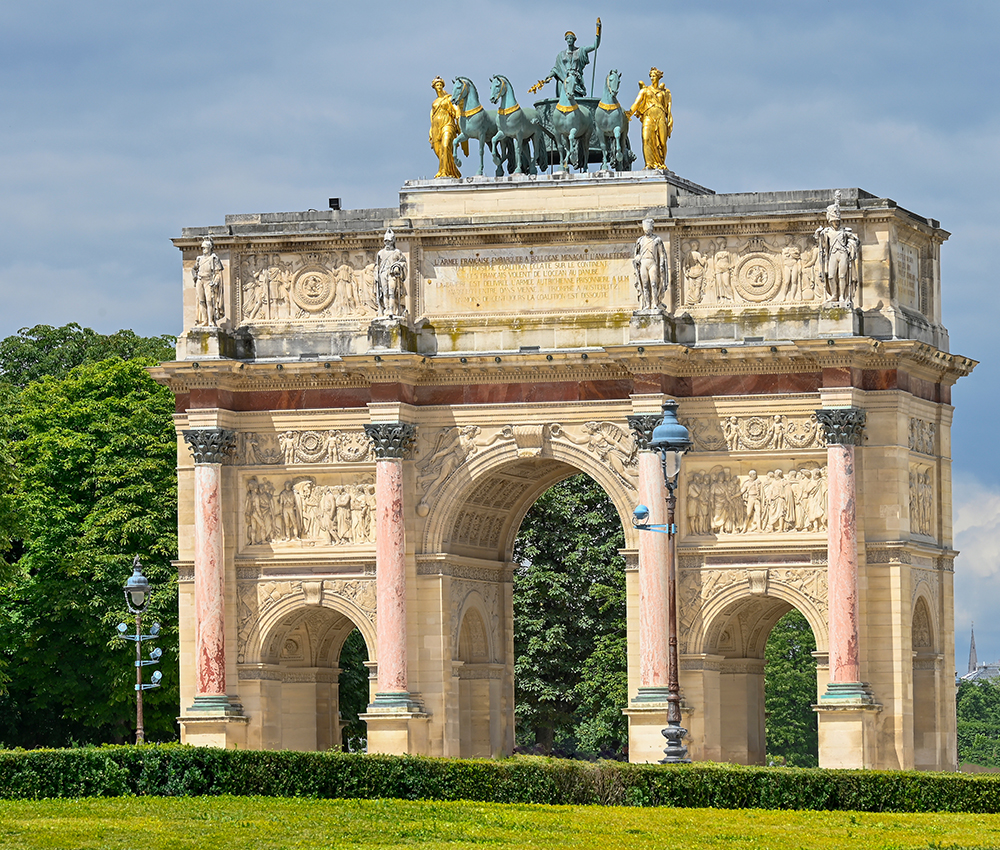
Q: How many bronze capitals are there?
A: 4